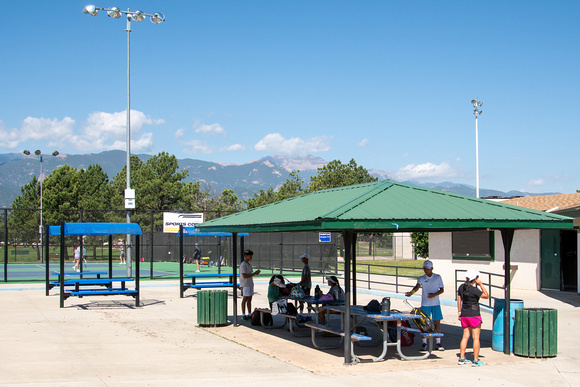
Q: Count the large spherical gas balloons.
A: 0